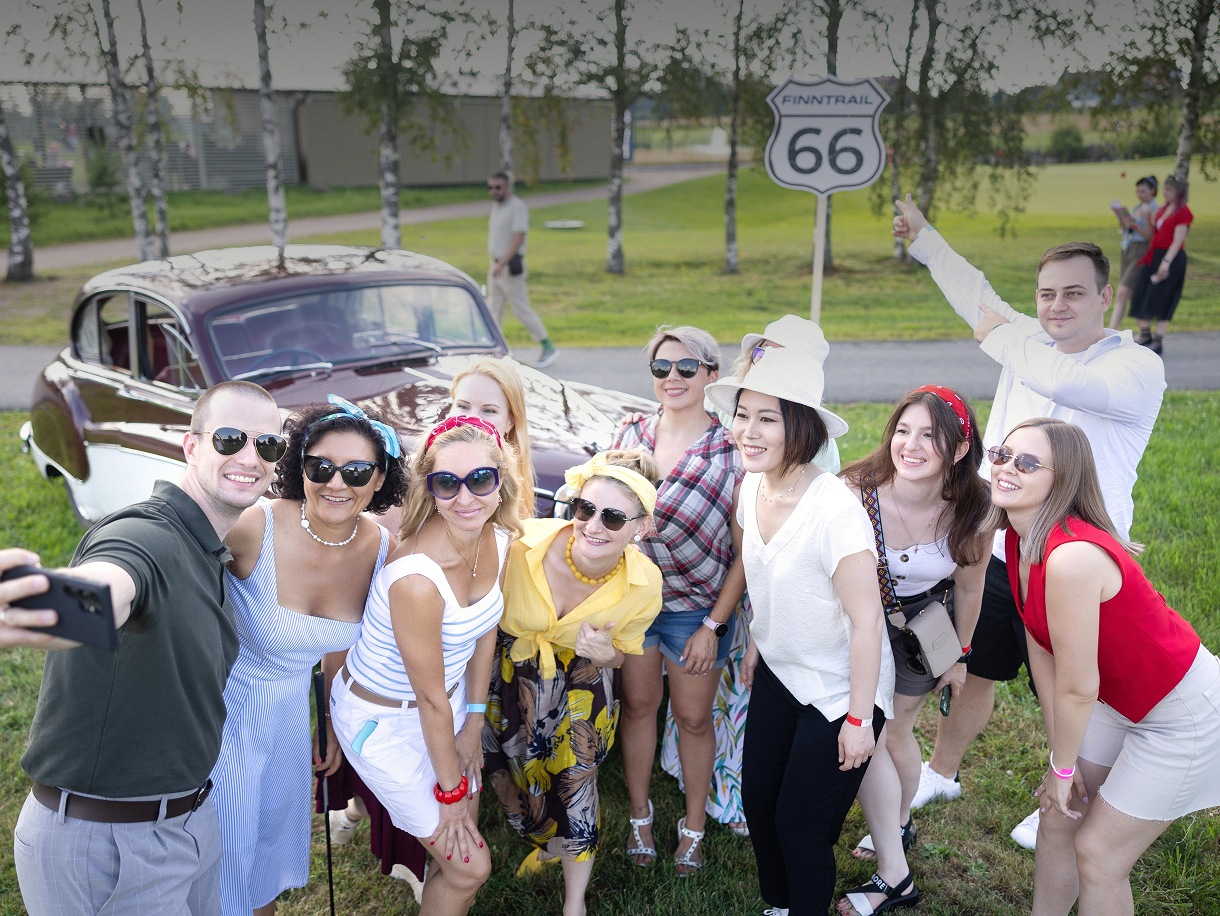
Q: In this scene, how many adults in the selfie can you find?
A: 11